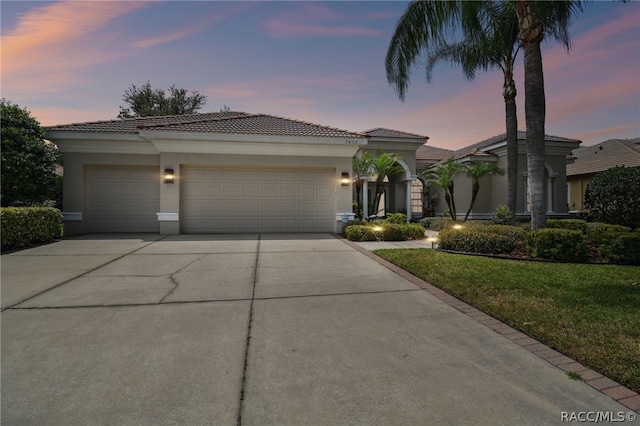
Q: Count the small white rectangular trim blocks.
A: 3